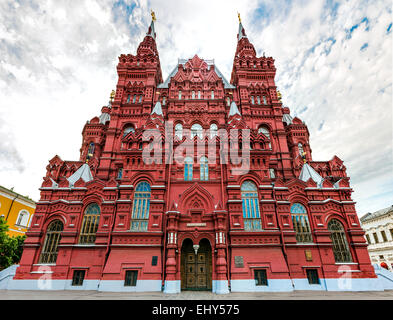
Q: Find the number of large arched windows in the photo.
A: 6